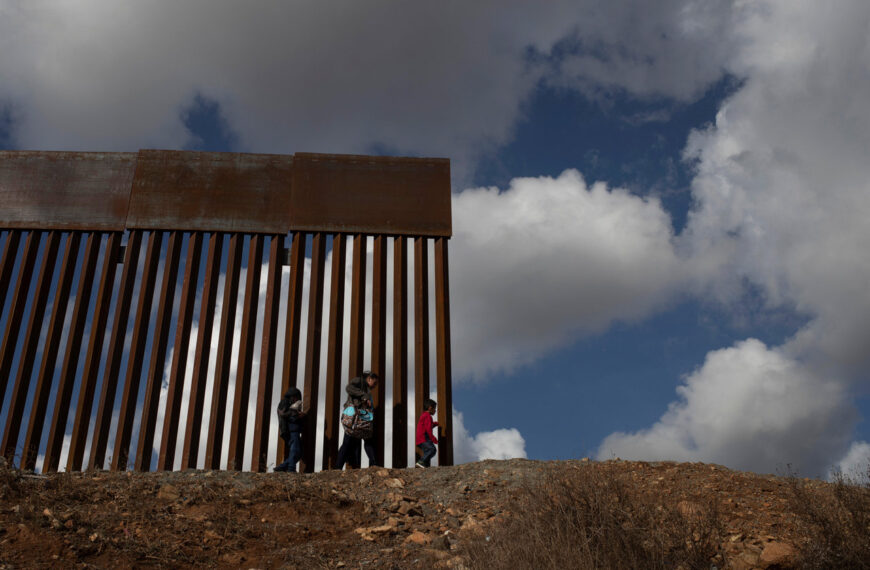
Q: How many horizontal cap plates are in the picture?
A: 3